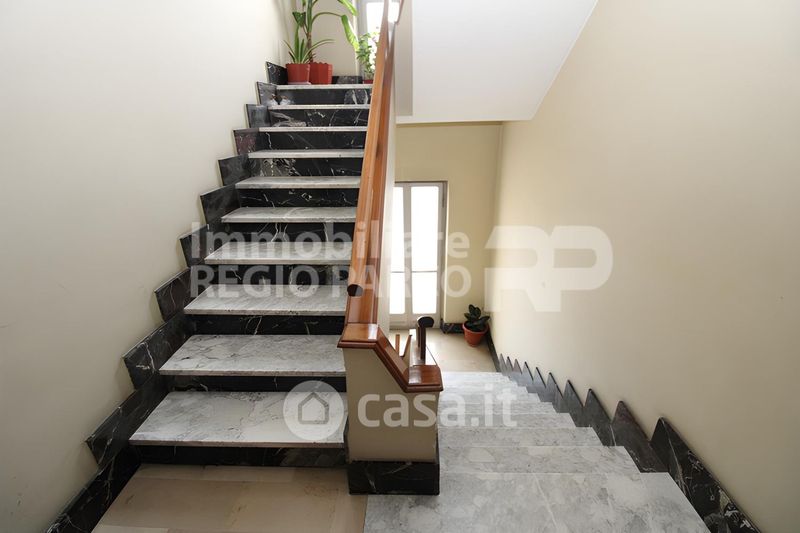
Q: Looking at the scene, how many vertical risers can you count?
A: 10